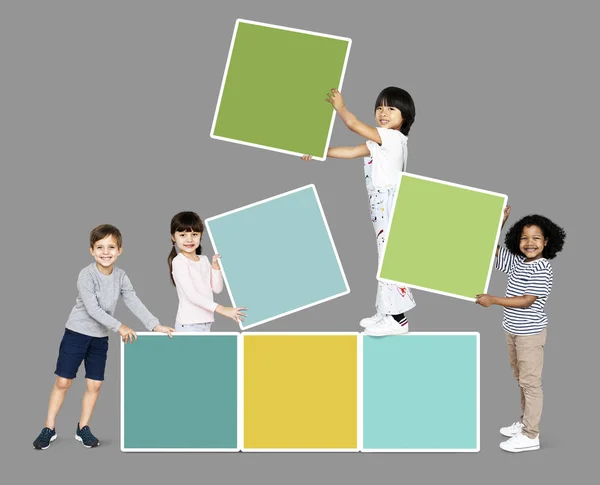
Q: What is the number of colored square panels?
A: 6